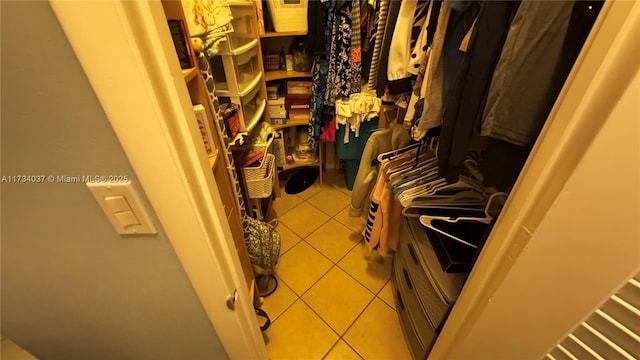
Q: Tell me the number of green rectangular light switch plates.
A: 0